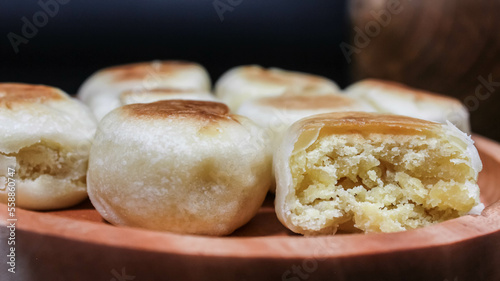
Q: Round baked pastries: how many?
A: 8